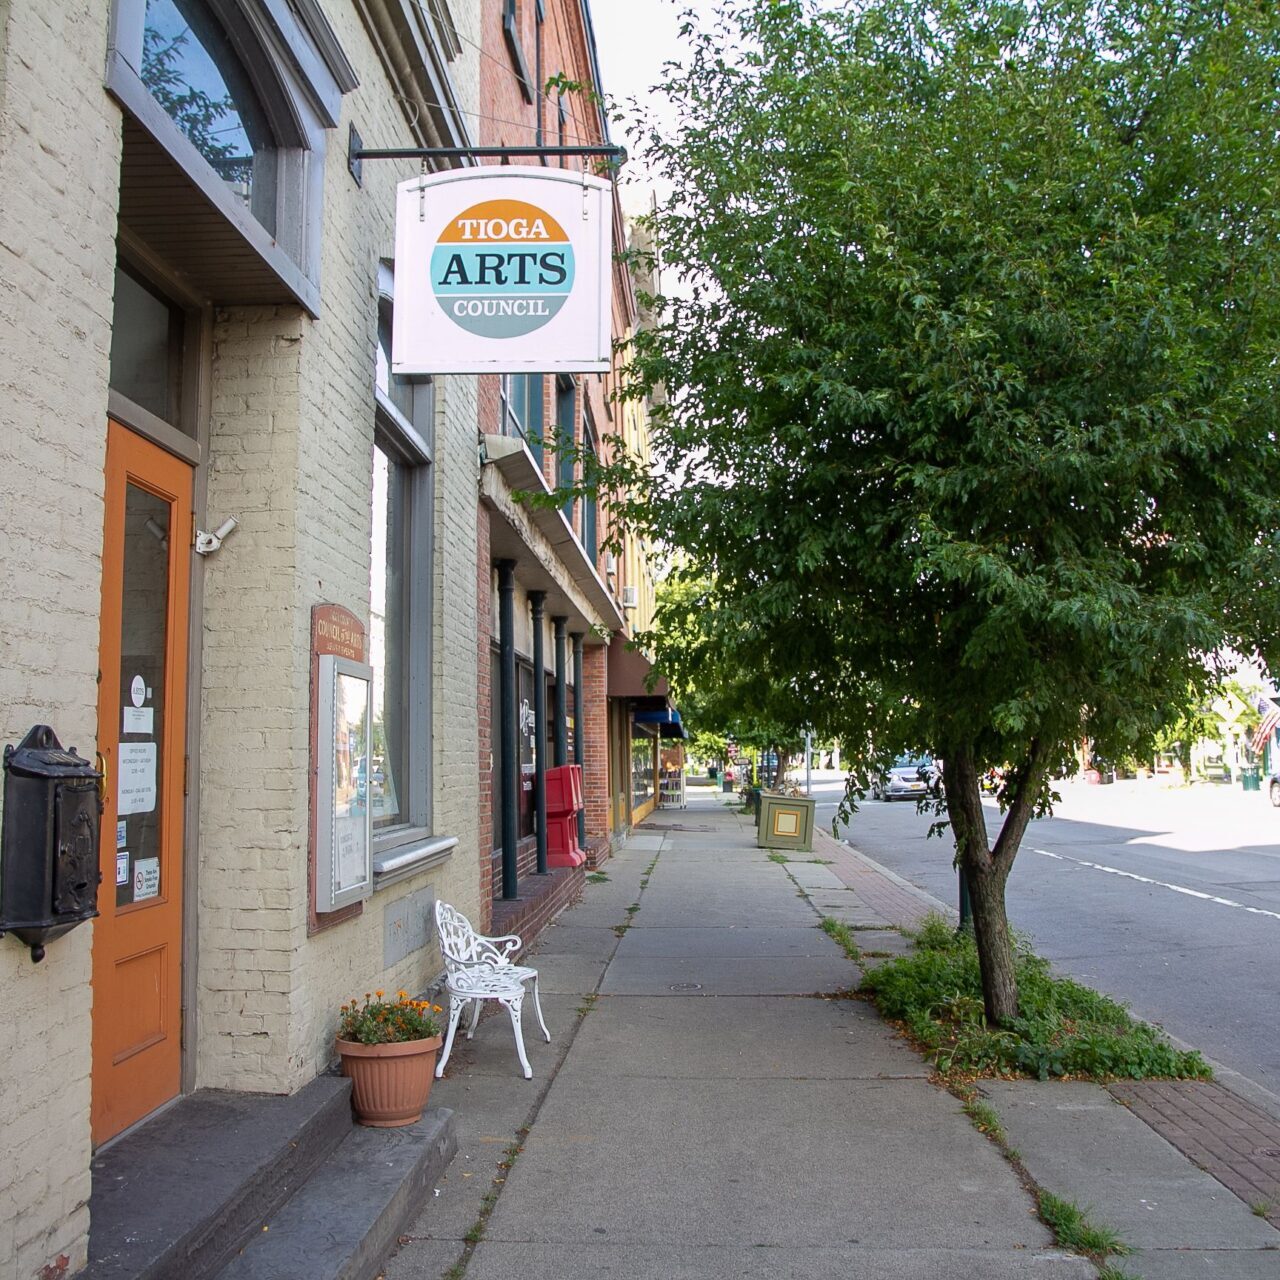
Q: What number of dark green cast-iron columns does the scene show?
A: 4